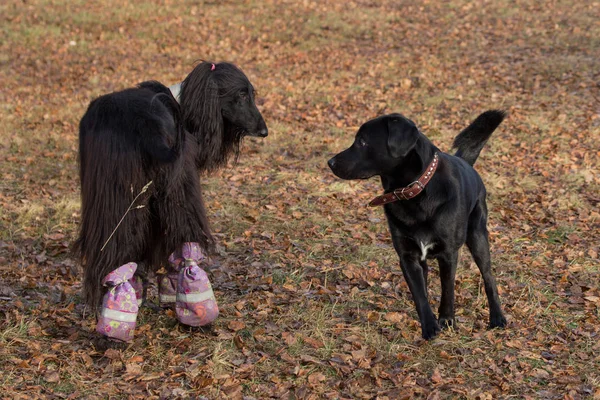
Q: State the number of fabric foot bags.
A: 4